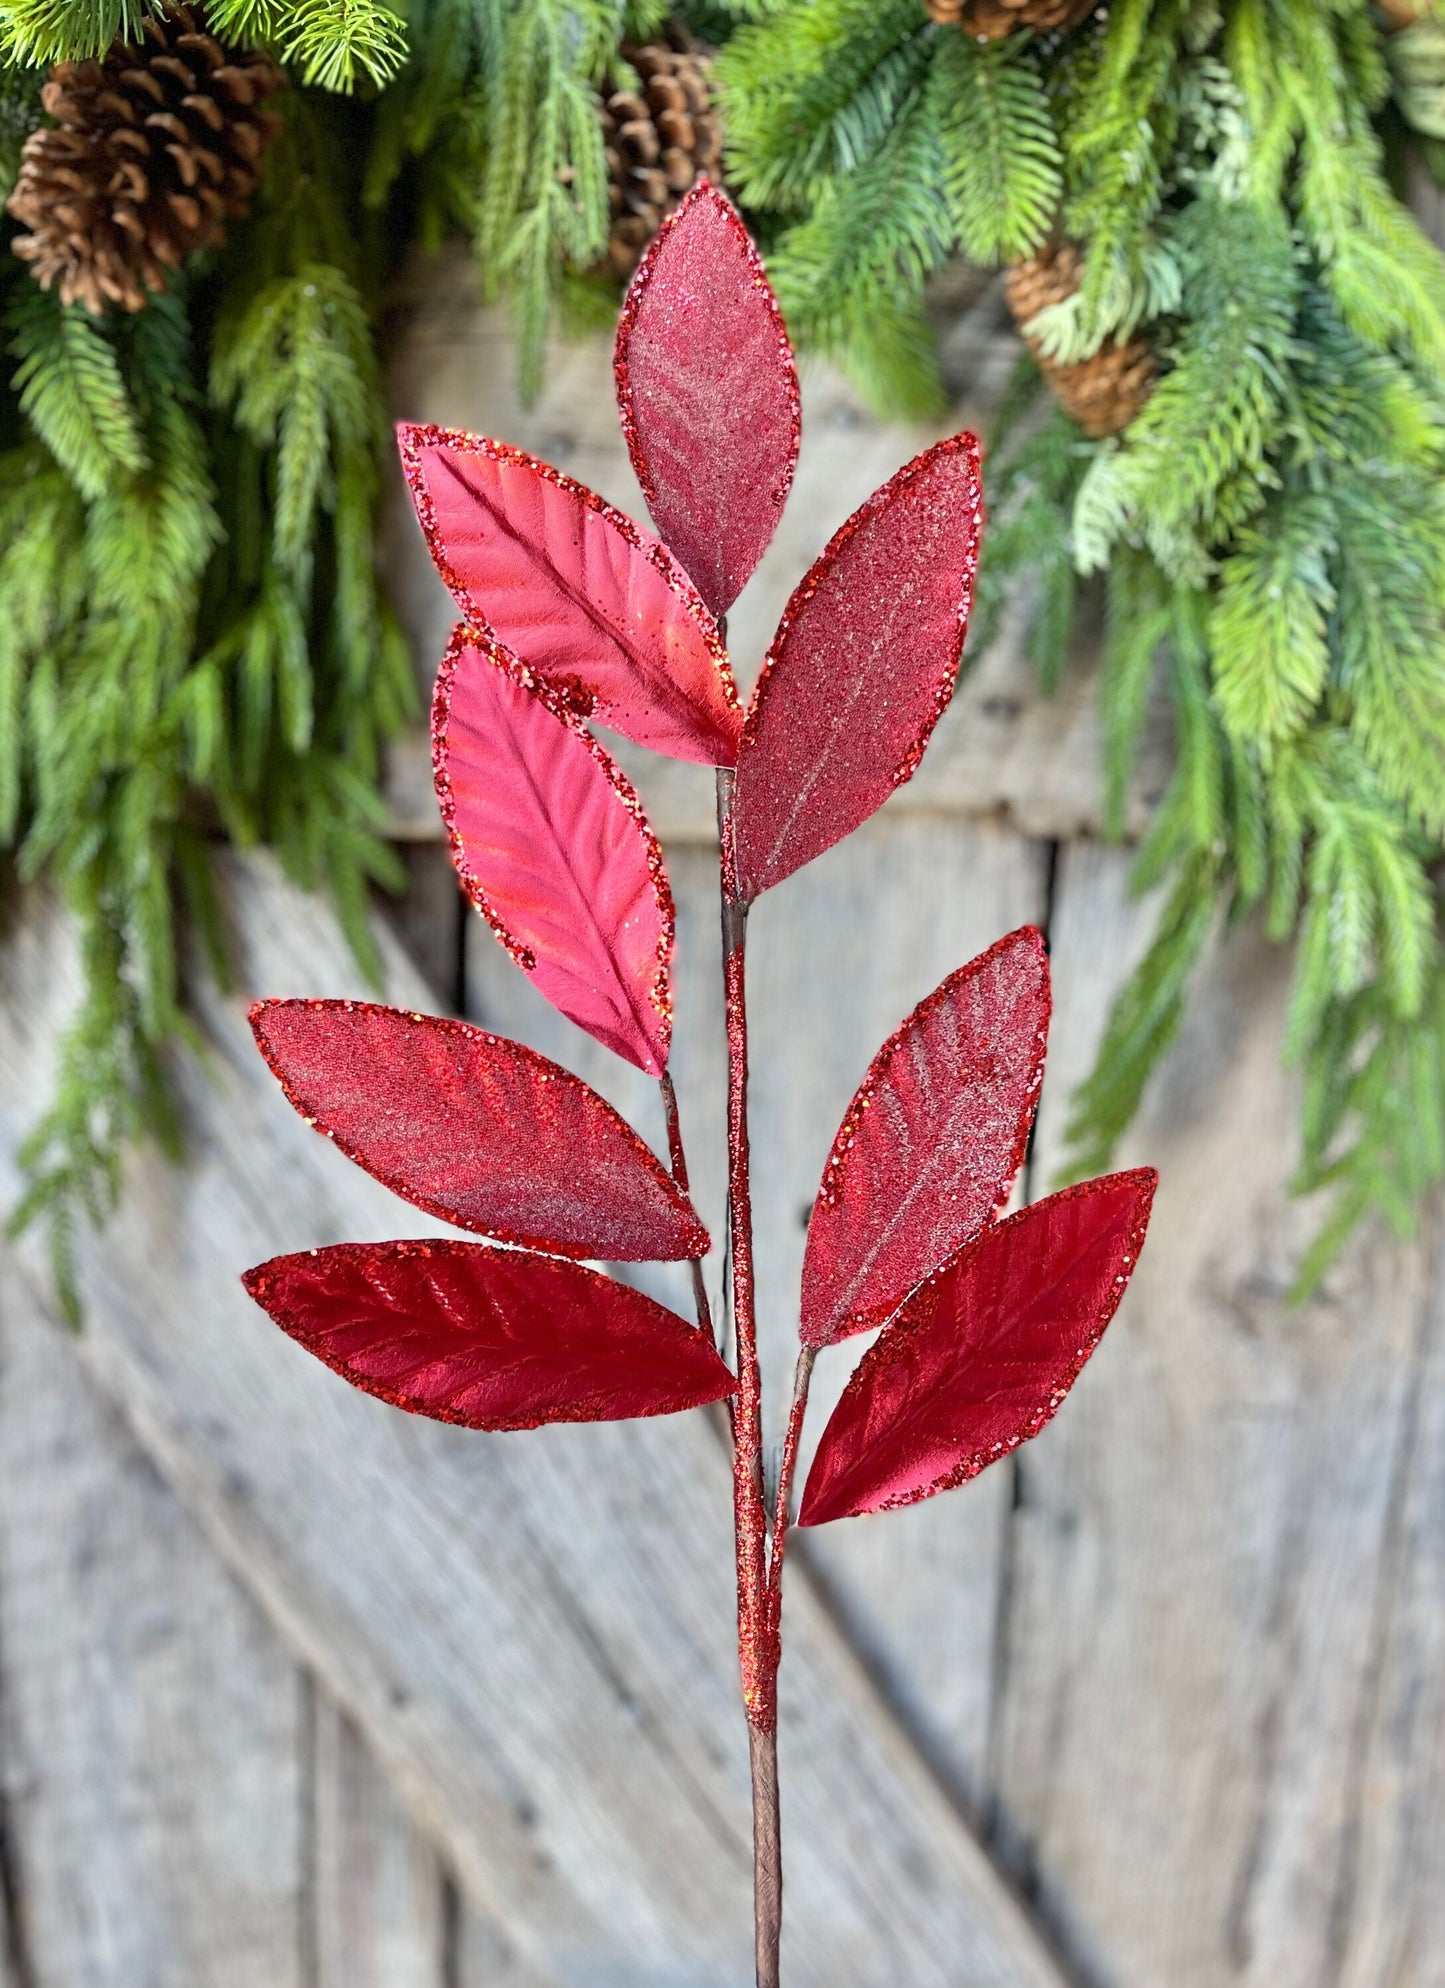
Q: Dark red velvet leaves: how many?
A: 2